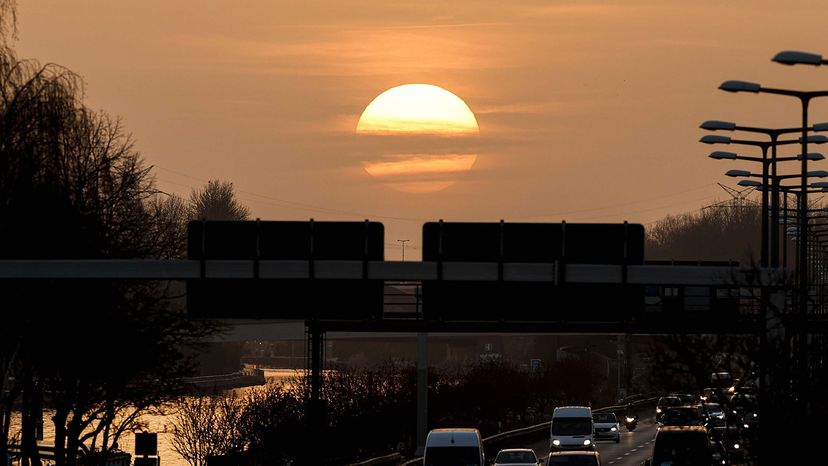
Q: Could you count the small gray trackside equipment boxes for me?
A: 0